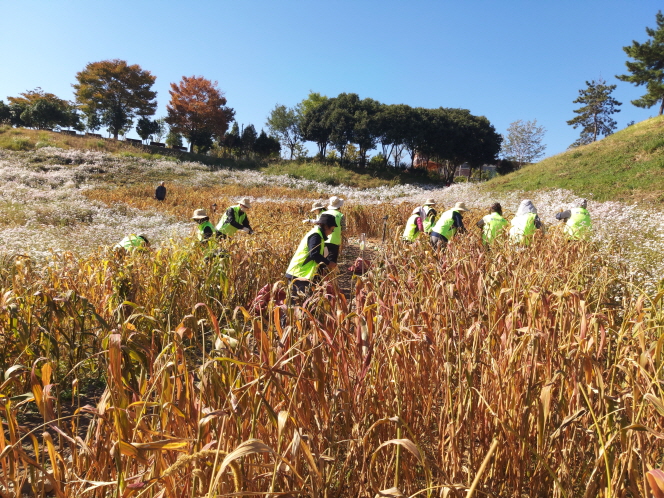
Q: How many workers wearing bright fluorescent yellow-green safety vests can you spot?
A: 12